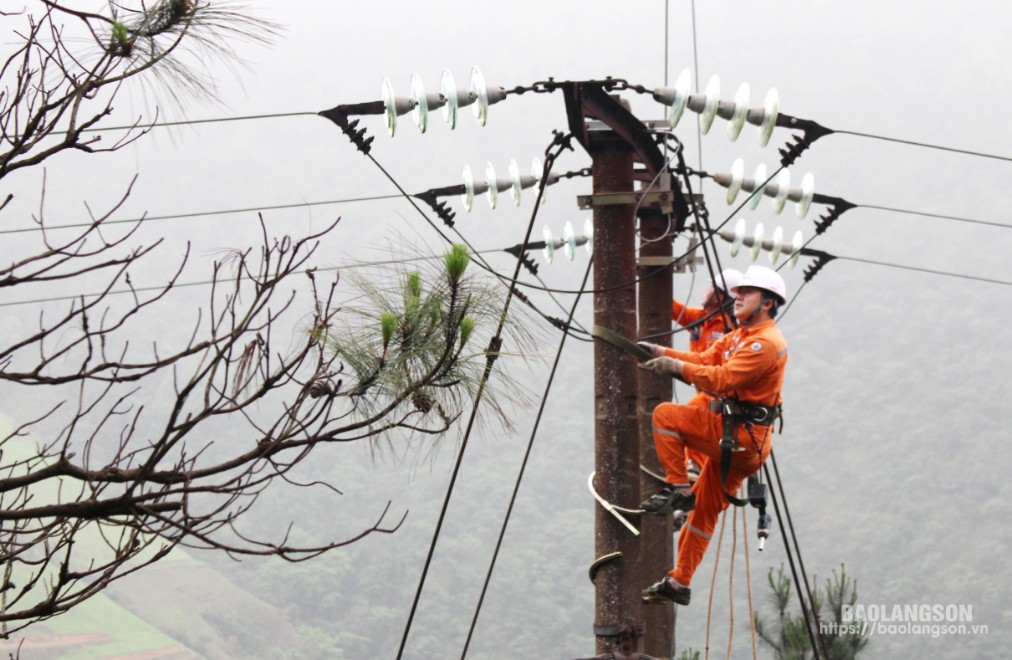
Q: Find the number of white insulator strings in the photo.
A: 6